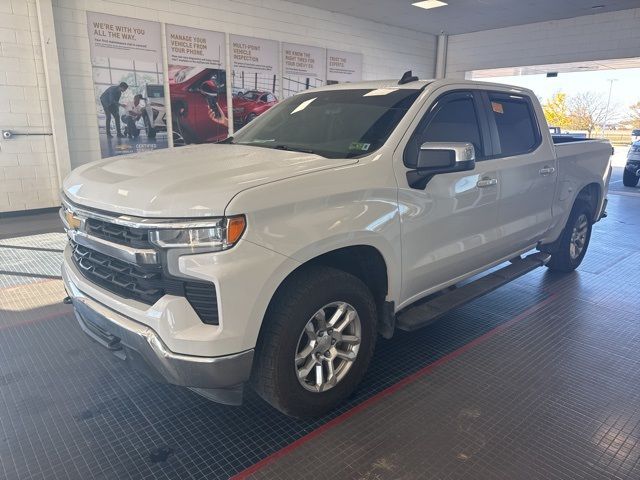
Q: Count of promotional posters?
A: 5